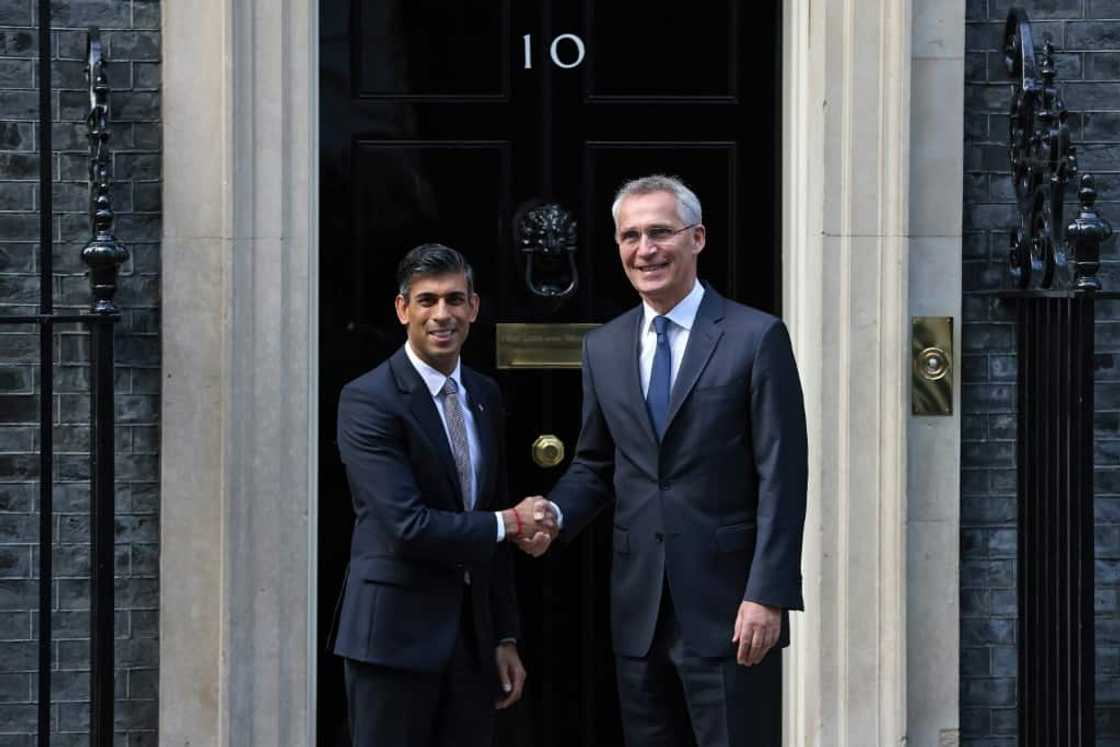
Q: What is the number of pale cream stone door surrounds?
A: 2